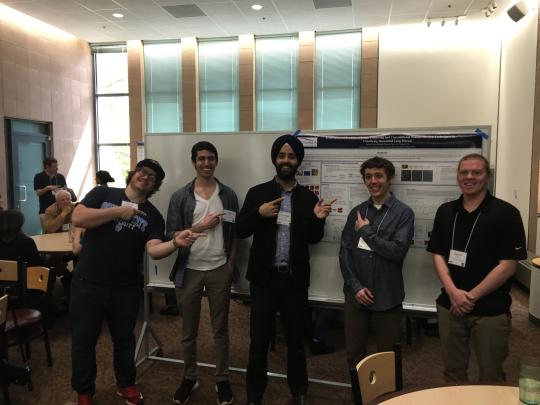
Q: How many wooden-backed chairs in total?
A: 4